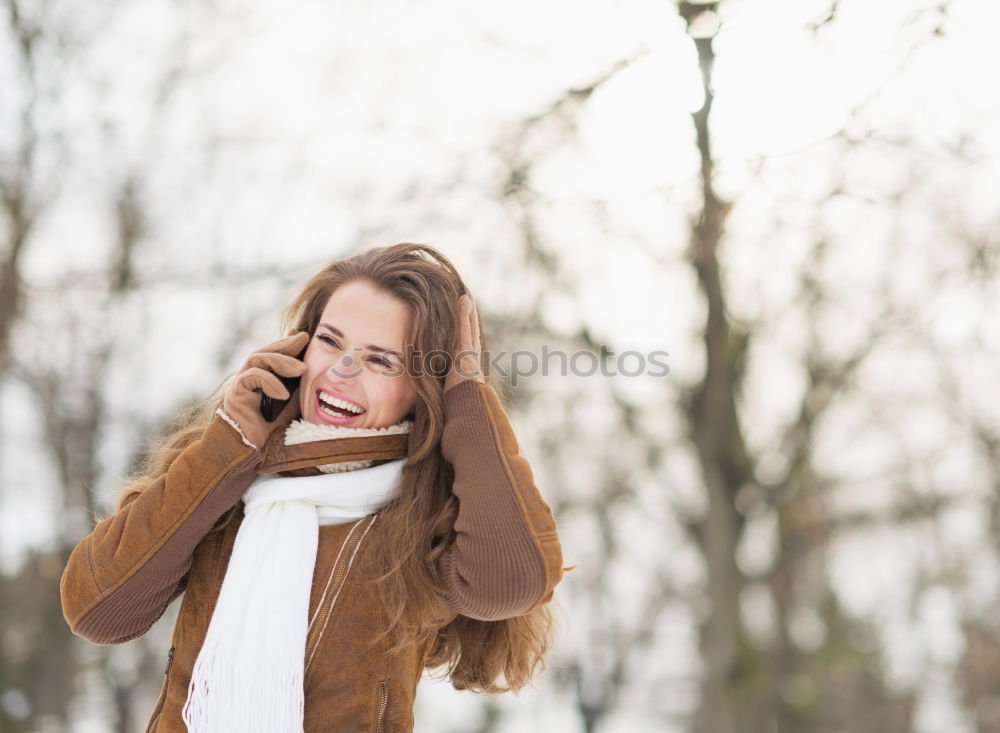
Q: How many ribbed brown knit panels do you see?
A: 2